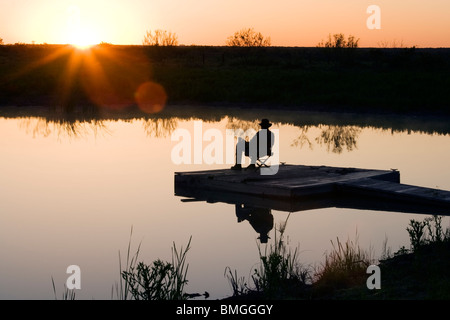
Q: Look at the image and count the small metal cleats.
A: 2